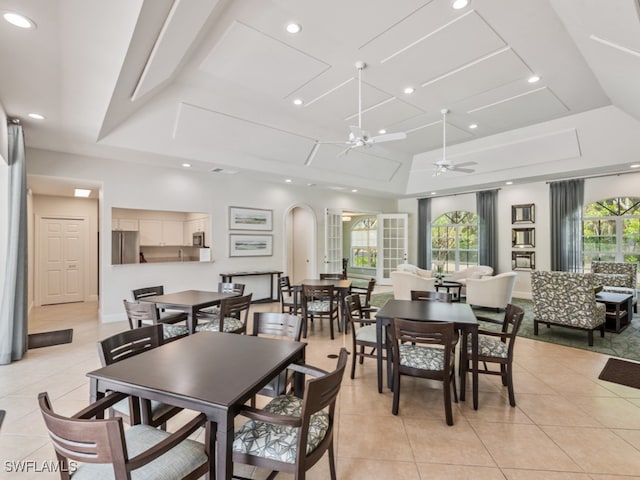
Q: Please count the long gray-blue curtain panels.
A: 4